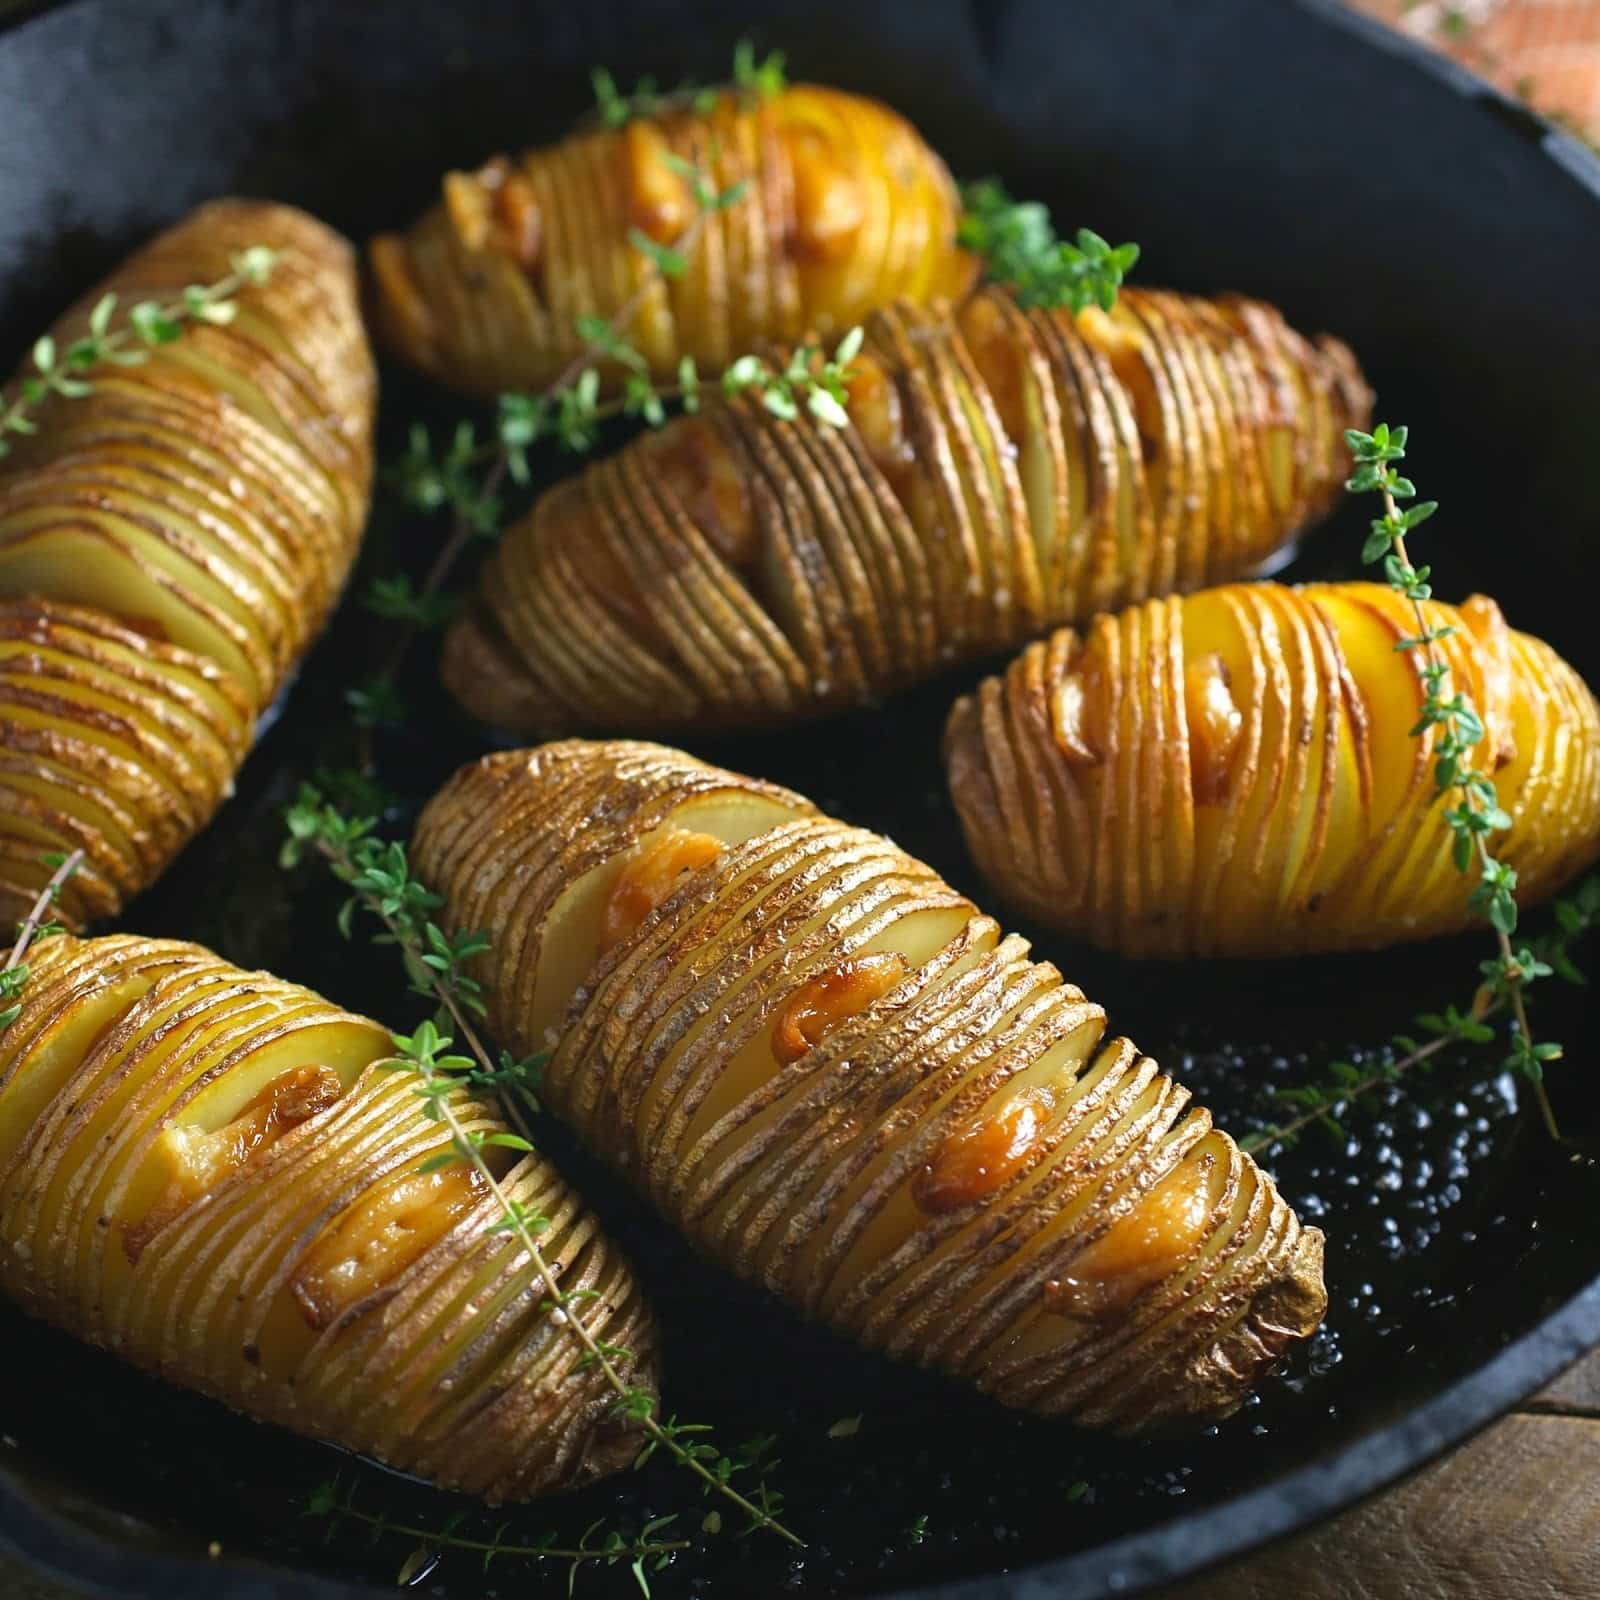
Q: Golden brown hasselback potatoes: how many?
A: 6